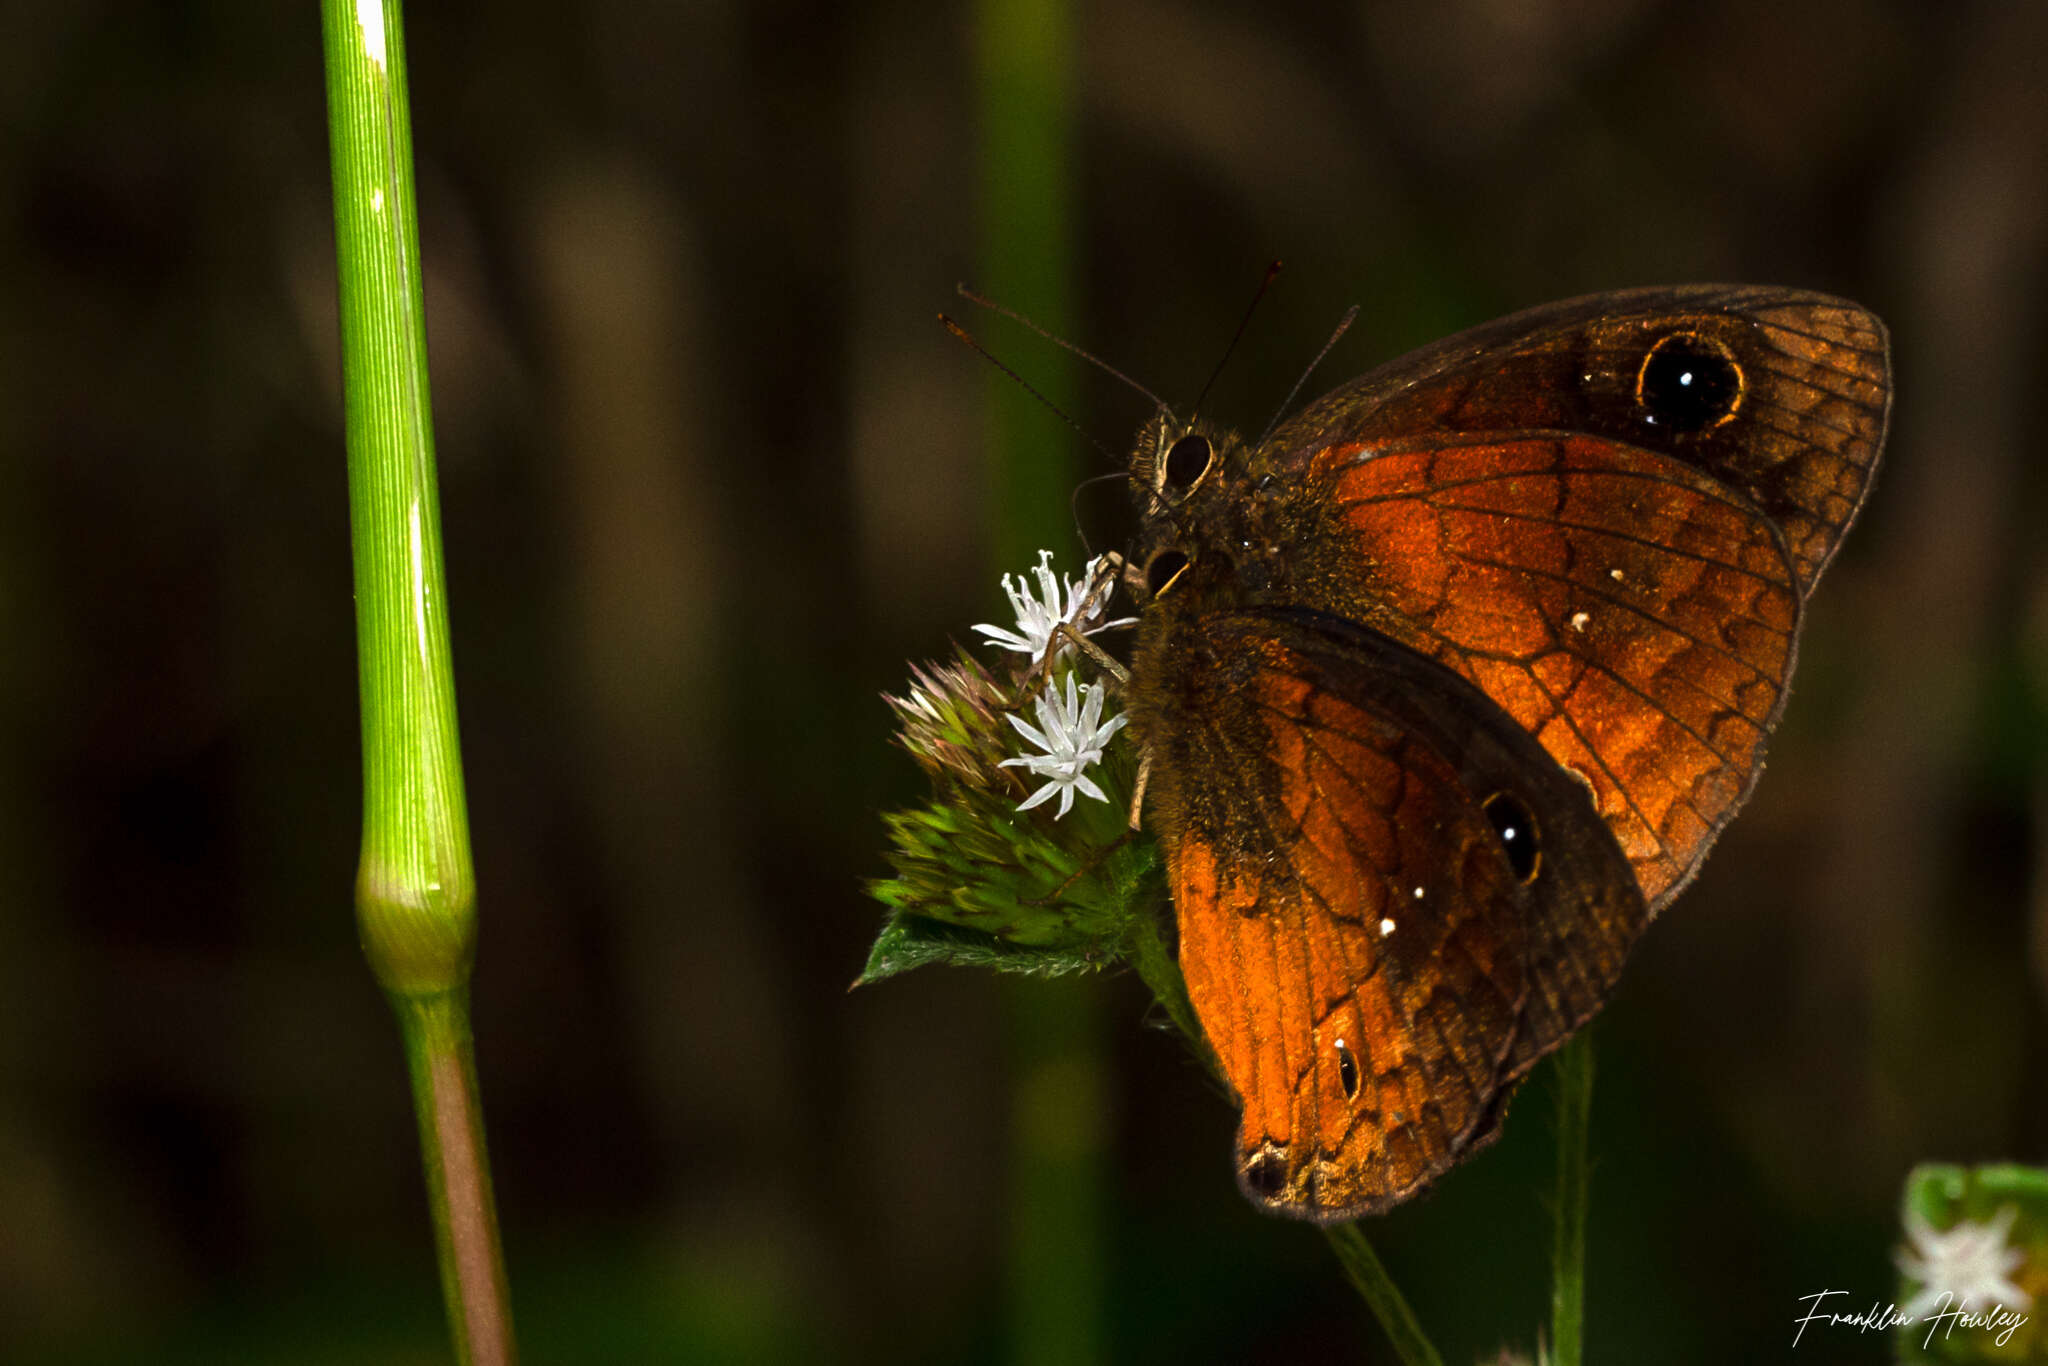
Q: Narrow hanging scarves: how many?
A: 0